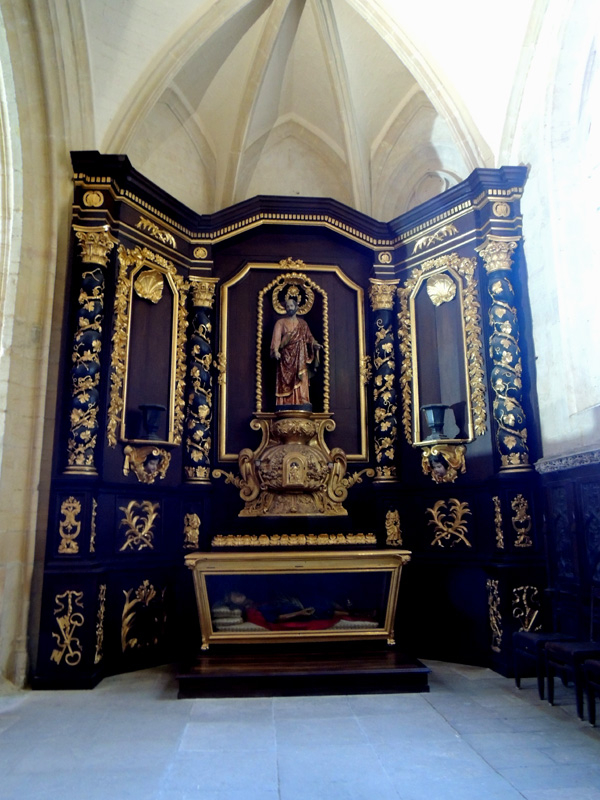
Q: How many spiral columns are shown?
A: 4